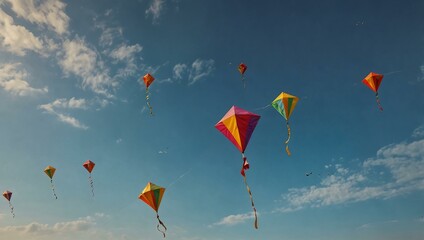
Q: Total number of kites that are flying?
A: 9